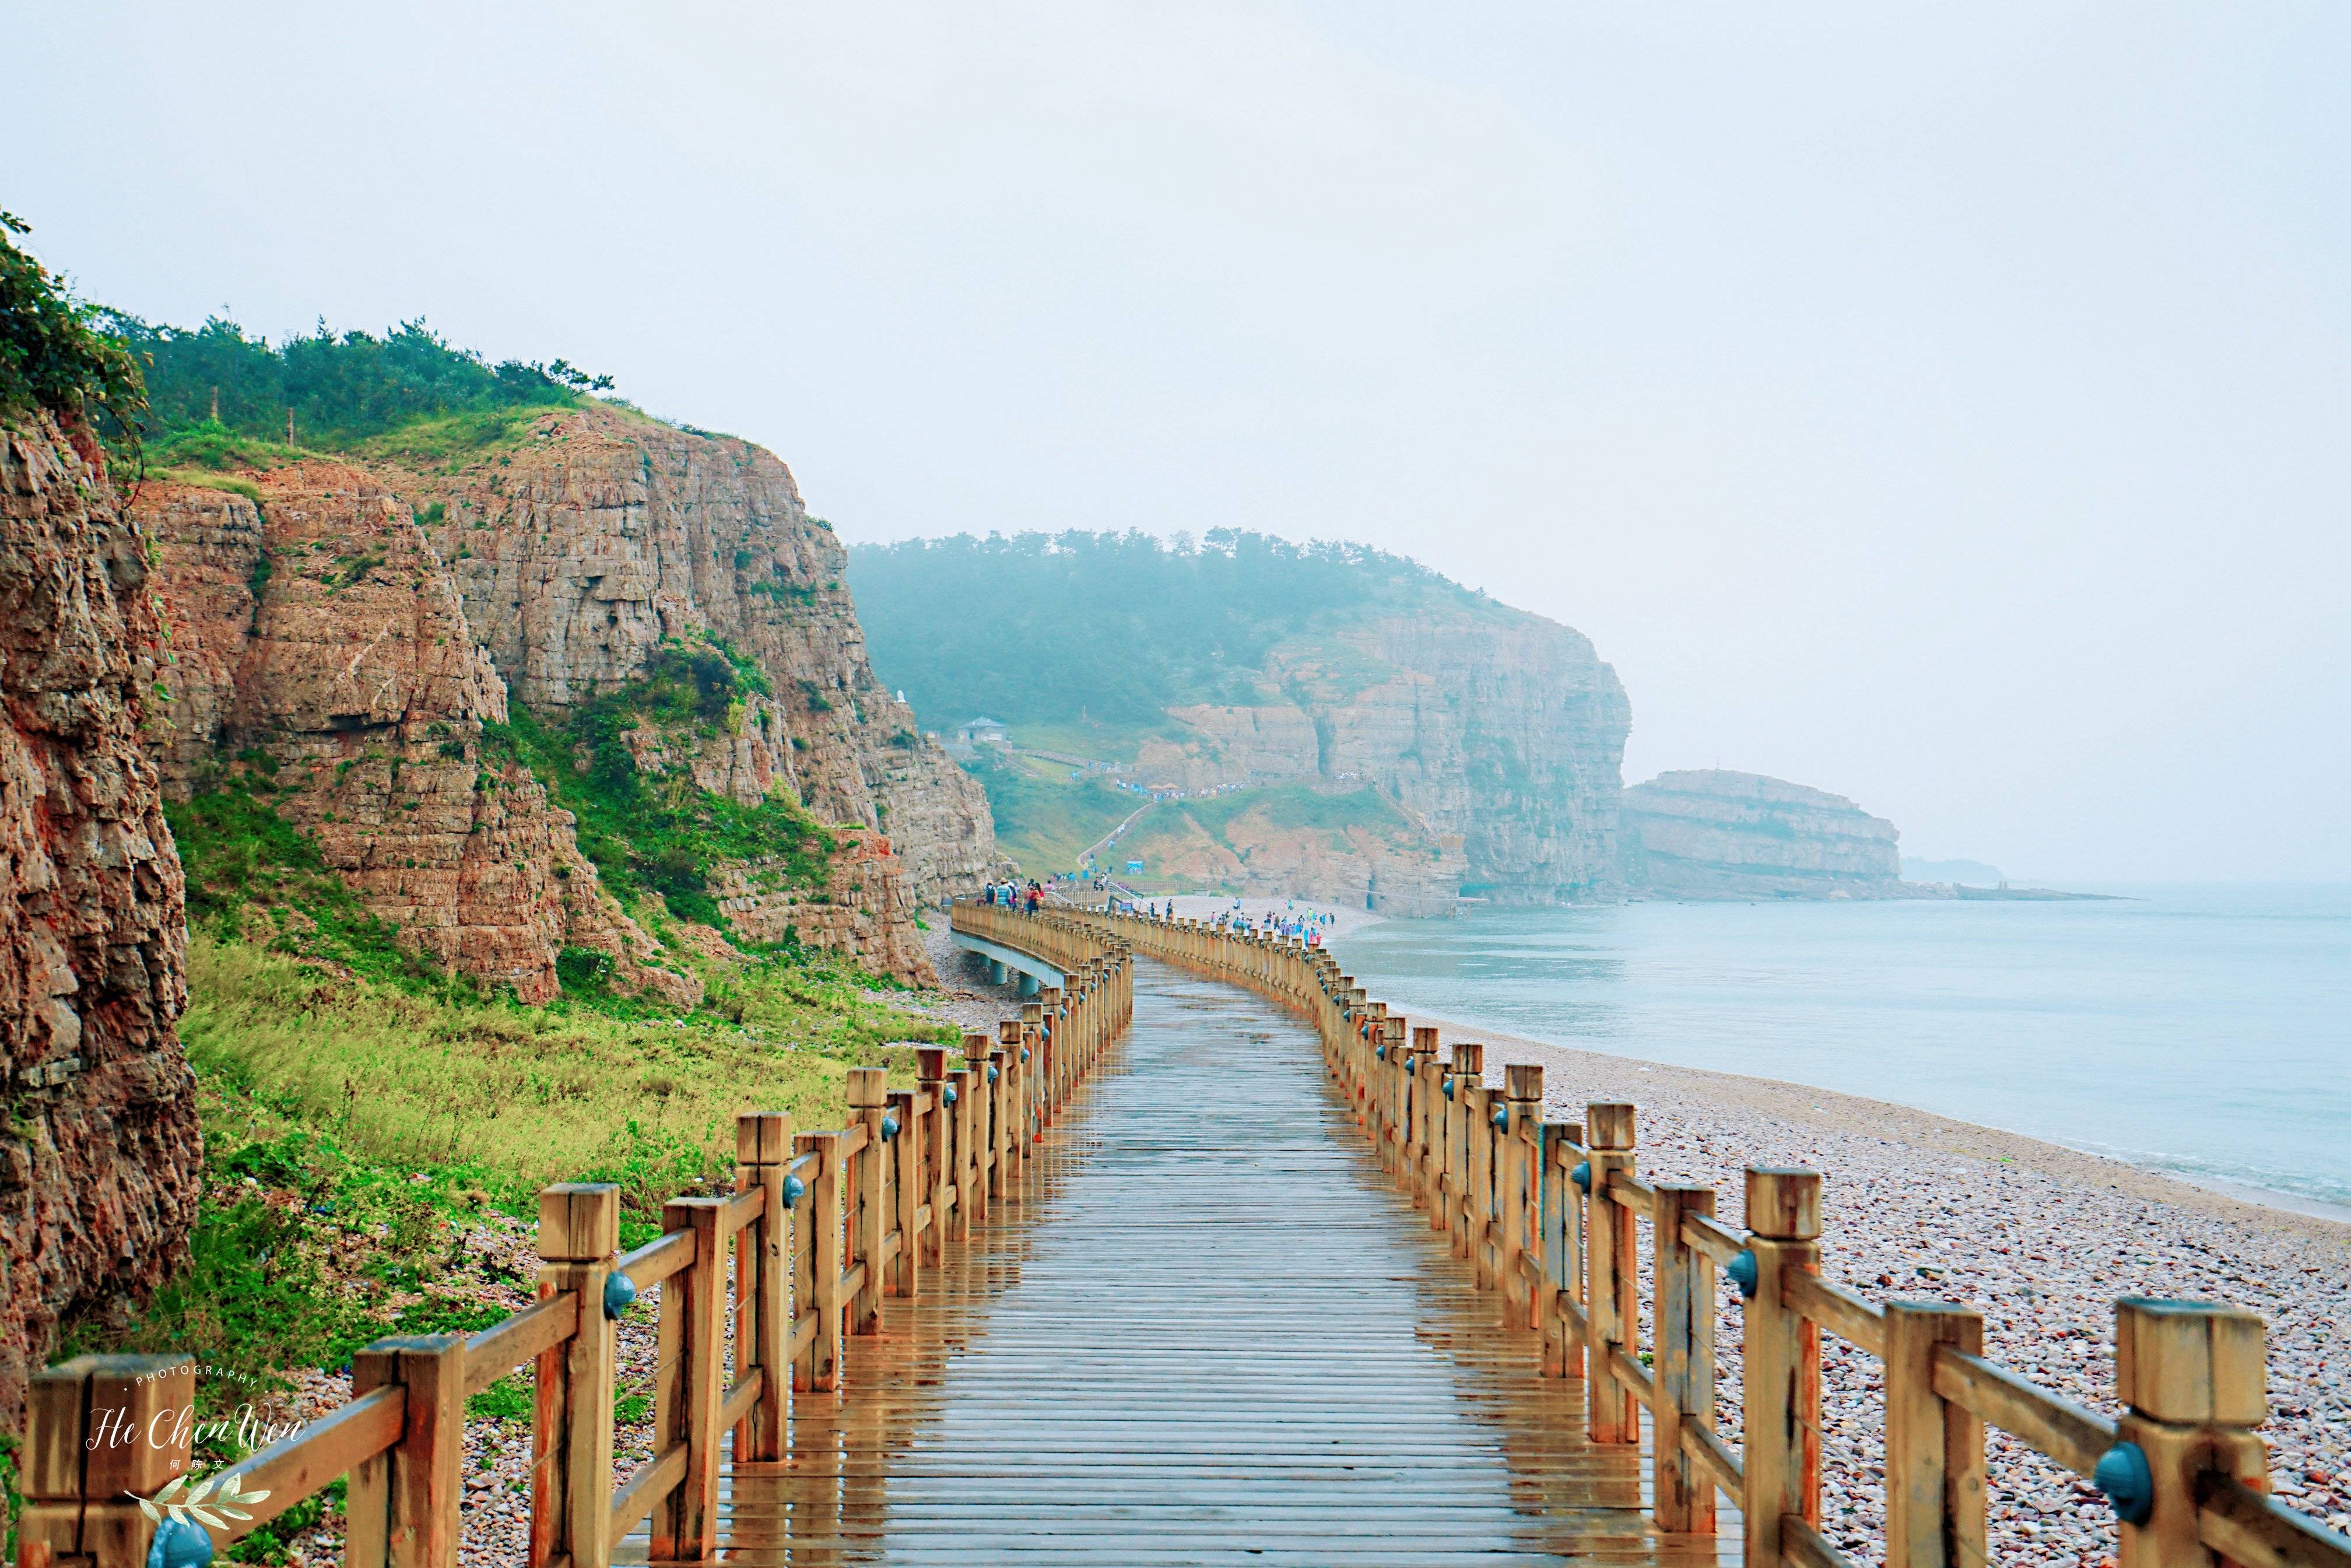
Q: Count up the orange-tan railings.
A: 2